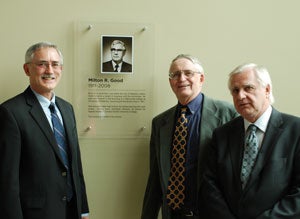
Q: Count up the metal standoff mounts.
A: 4